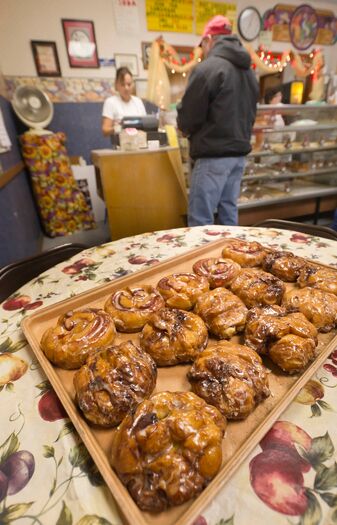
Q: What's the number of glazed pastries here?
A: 15